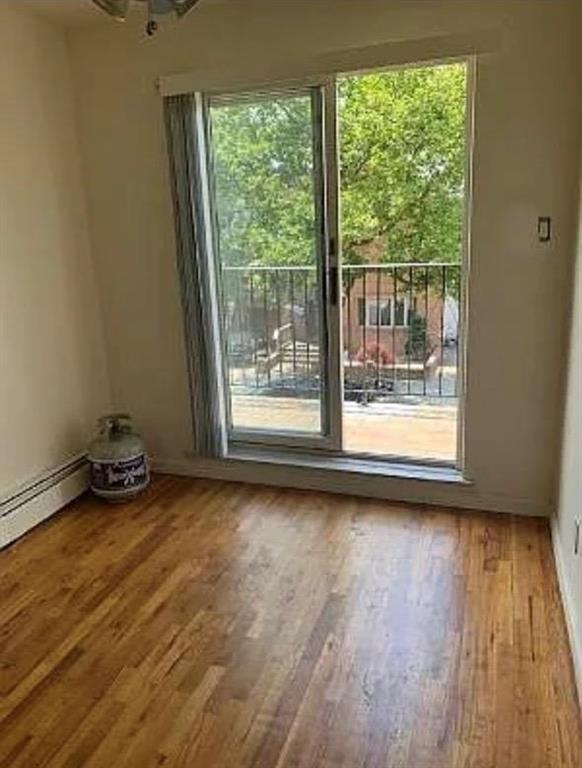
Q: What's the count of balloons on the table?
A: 0